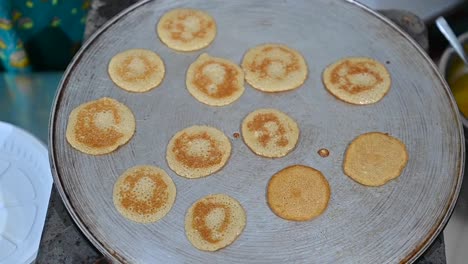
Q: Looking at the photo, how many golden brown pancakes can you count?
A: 12